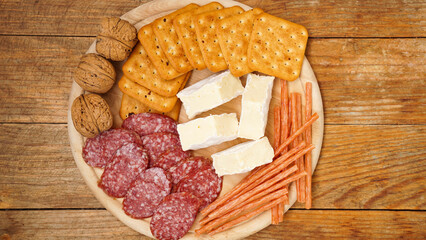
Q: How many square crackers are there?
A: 9